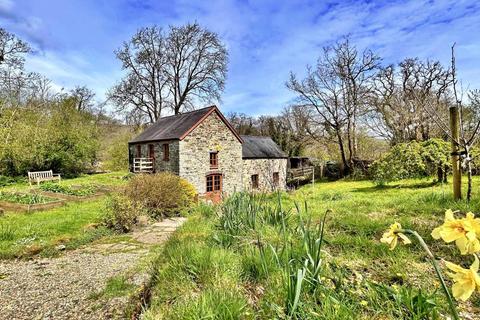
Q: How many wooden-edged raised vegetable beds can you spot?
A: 2